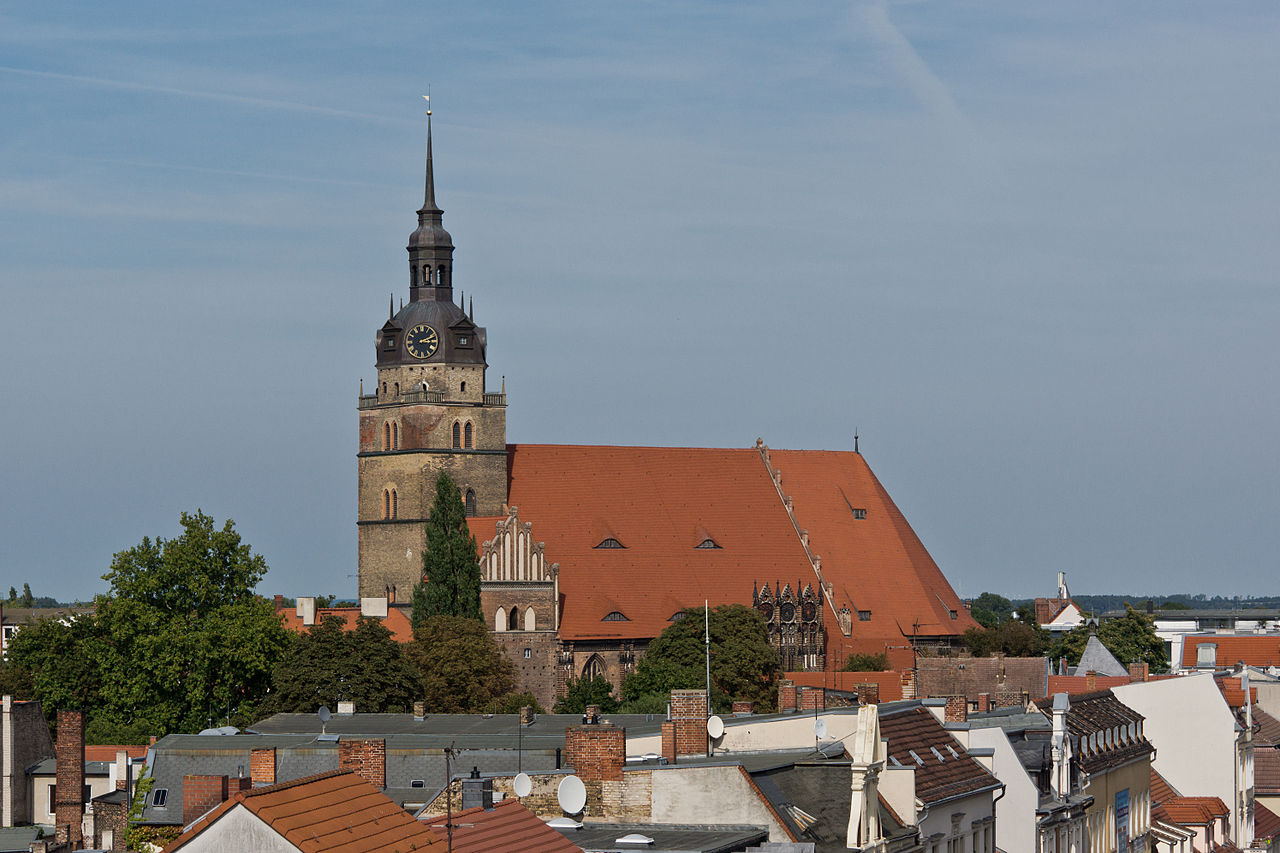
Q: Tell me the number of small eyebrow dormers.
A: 4